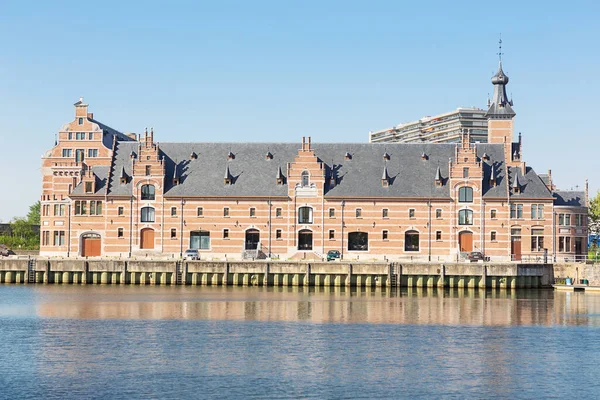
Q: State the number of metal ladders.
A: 3